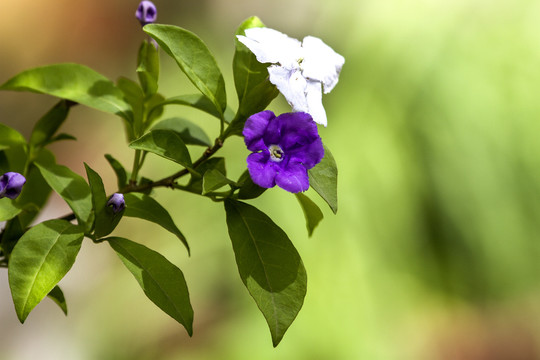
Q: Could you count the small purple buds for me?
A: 3